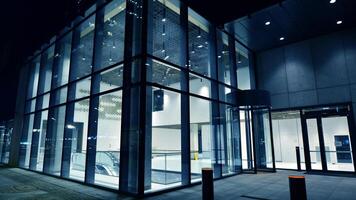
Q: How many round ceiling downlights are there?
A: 4